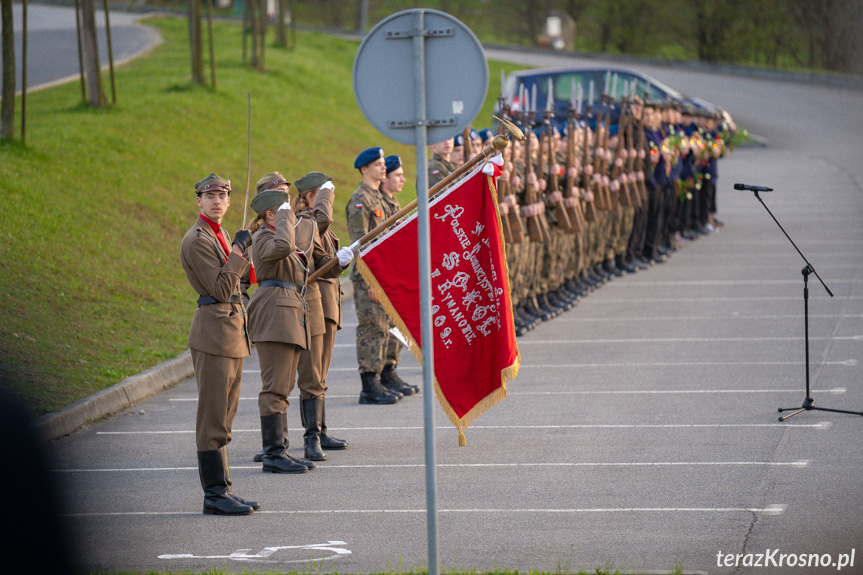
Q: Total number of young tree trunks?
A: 5